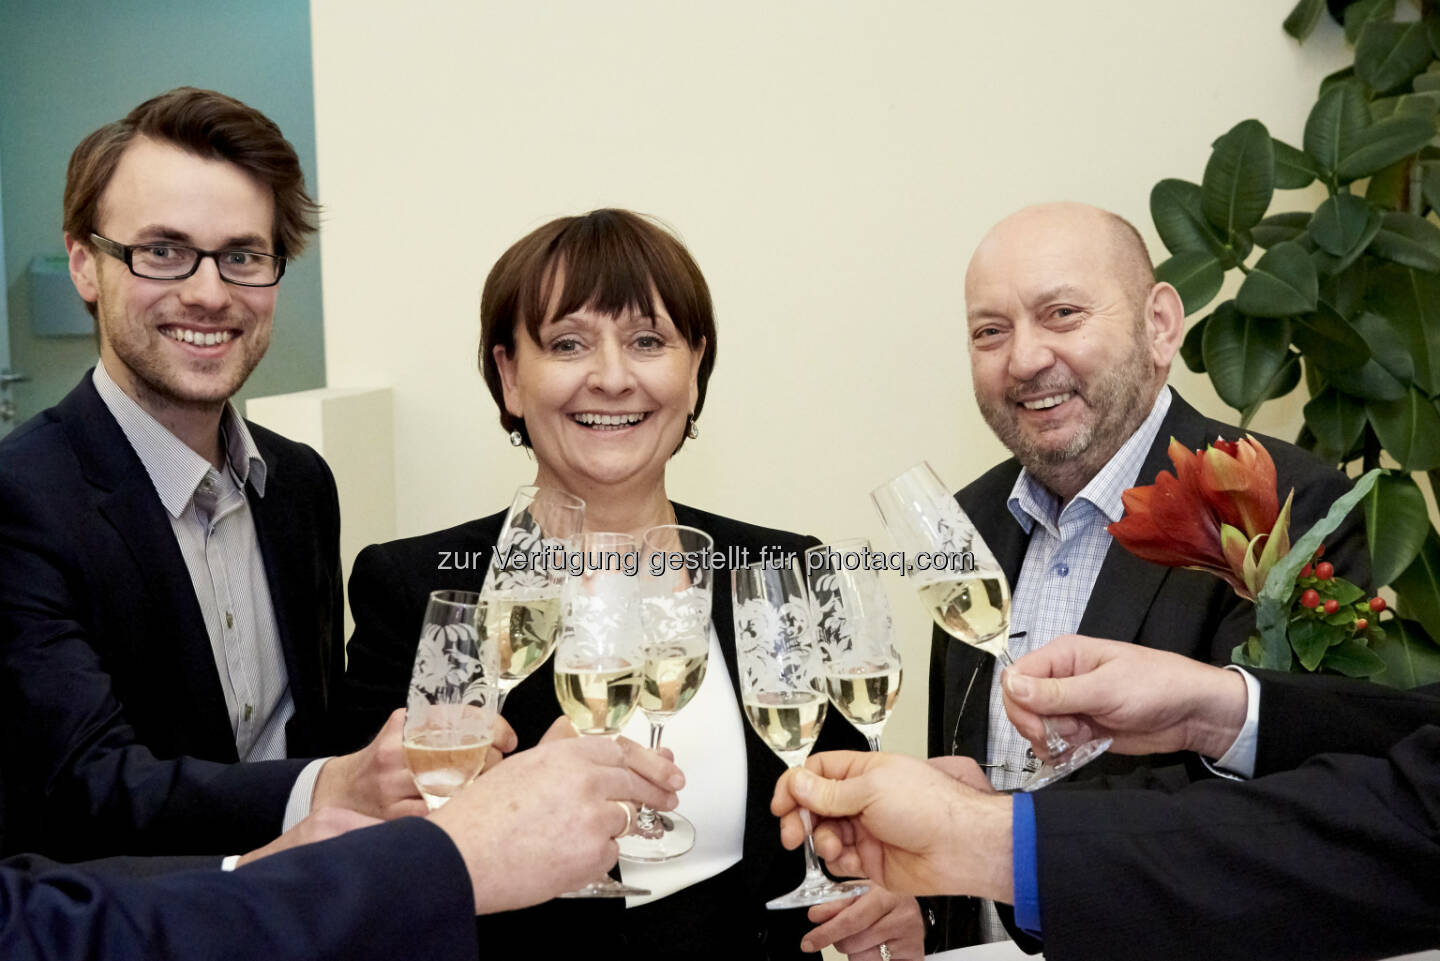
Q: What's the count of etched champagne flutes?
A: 7